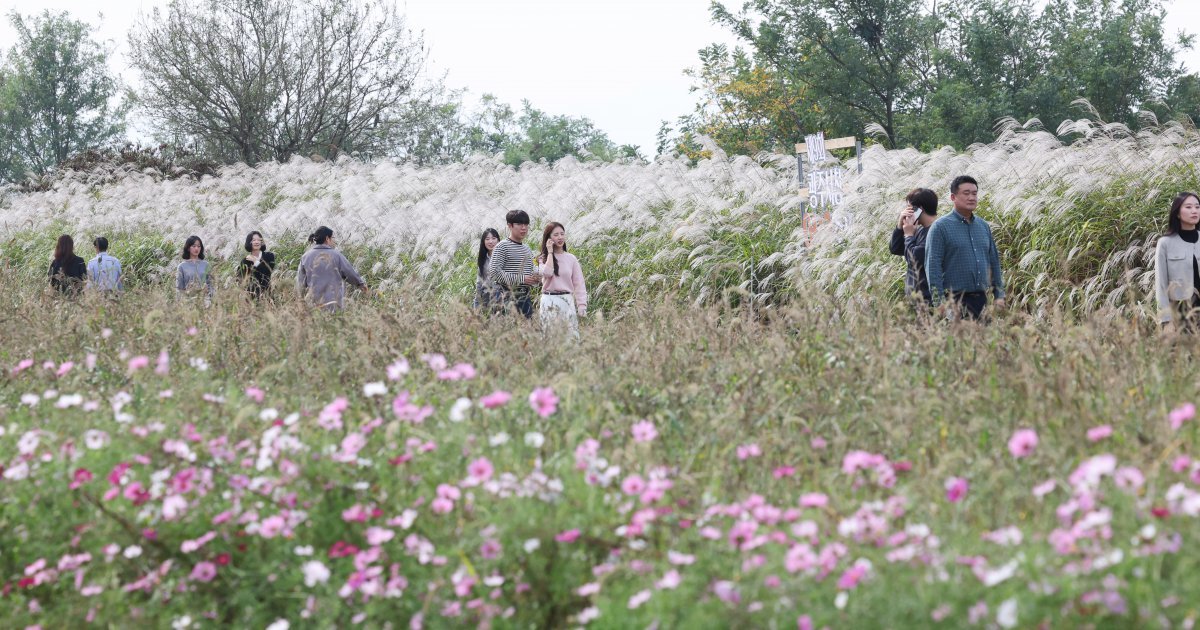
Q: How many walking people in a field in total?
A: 11